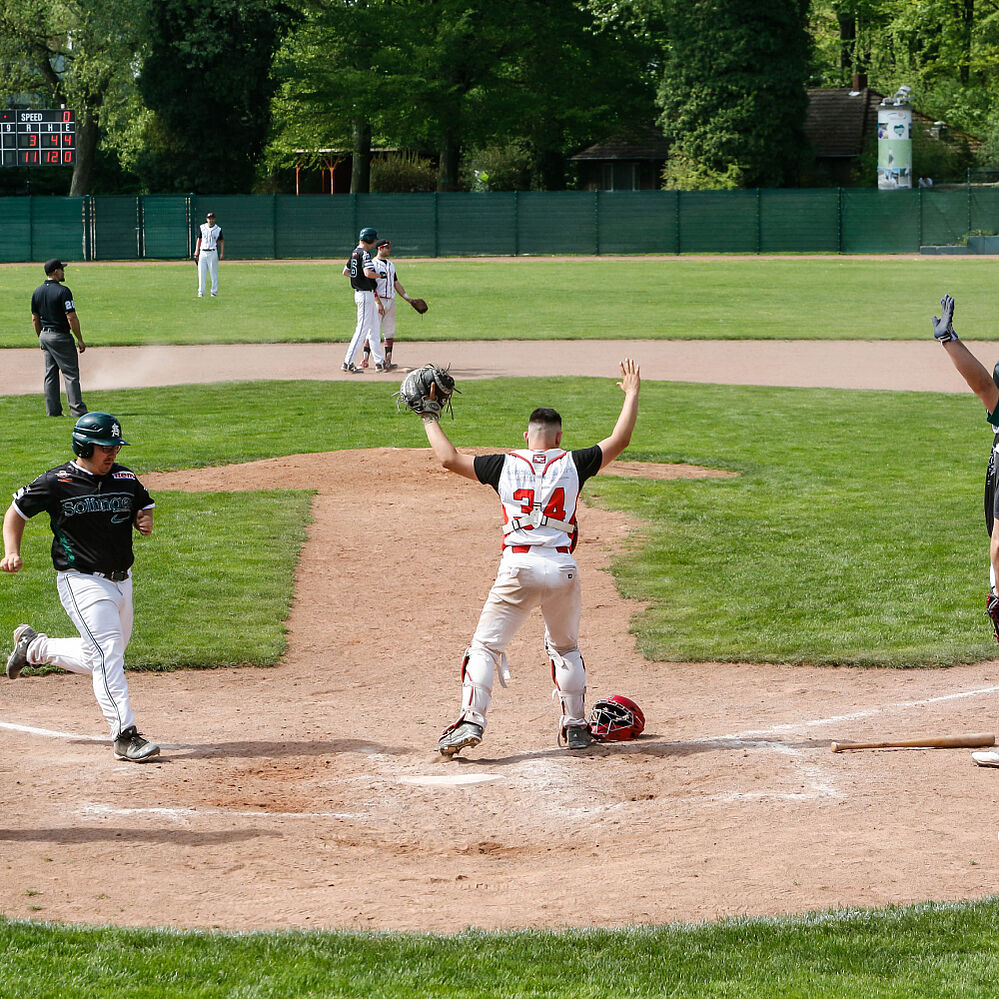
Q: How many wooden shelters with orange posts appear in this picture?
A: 1